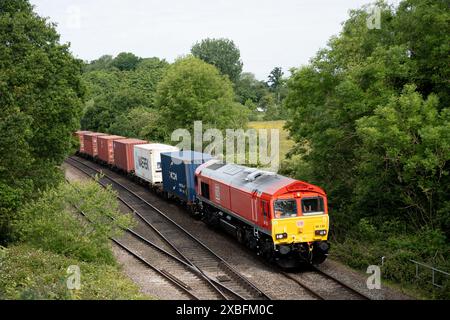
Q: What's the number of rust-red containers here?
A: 4